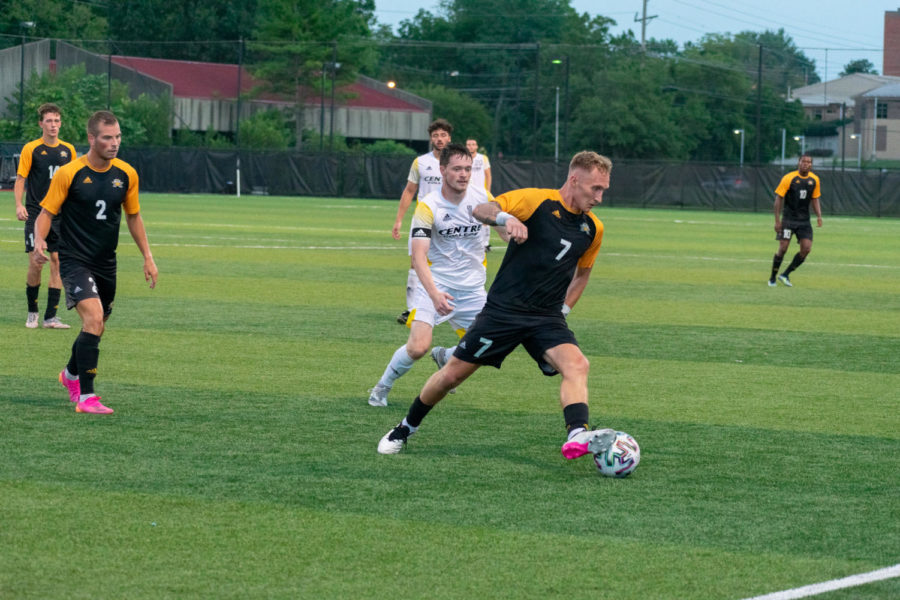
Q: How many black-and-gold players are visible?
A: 4